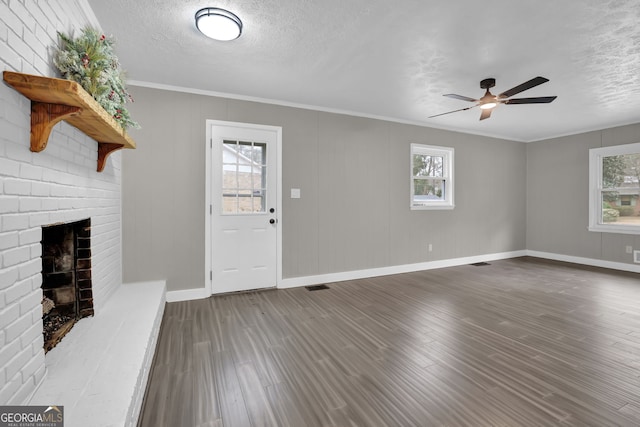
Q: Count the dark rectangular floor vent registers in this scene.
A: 2